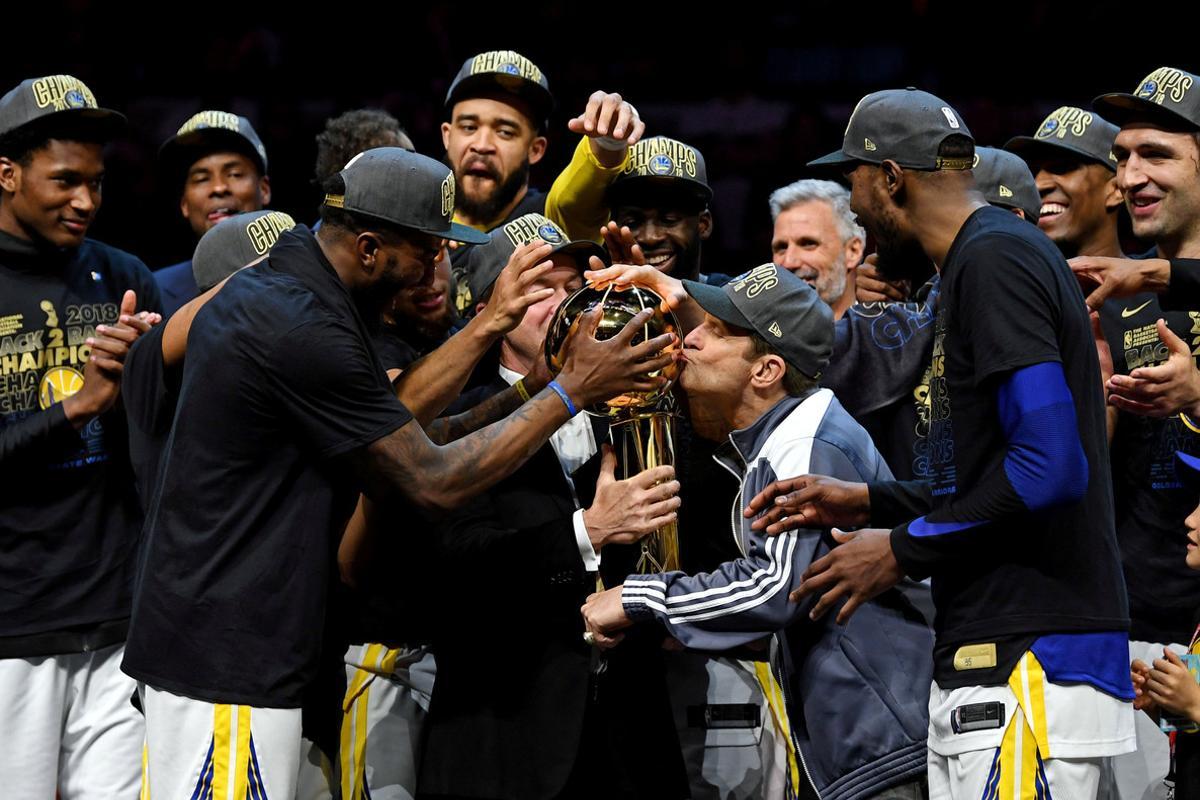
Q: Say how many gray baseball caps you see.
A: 12